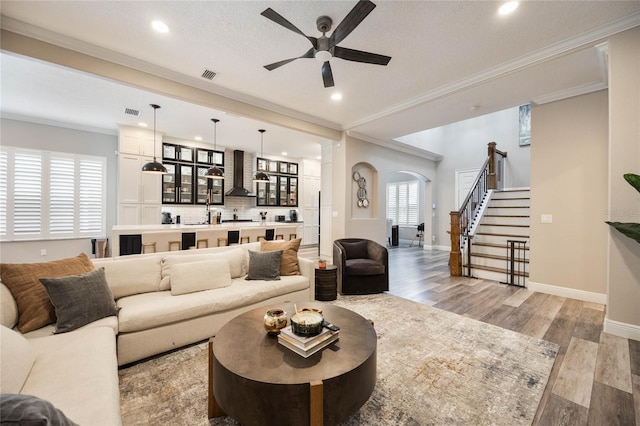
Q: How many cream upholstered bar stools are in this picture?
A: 4